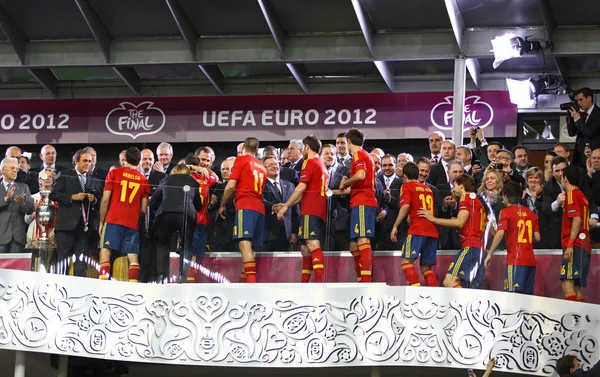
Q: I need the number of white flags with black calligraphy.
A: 0